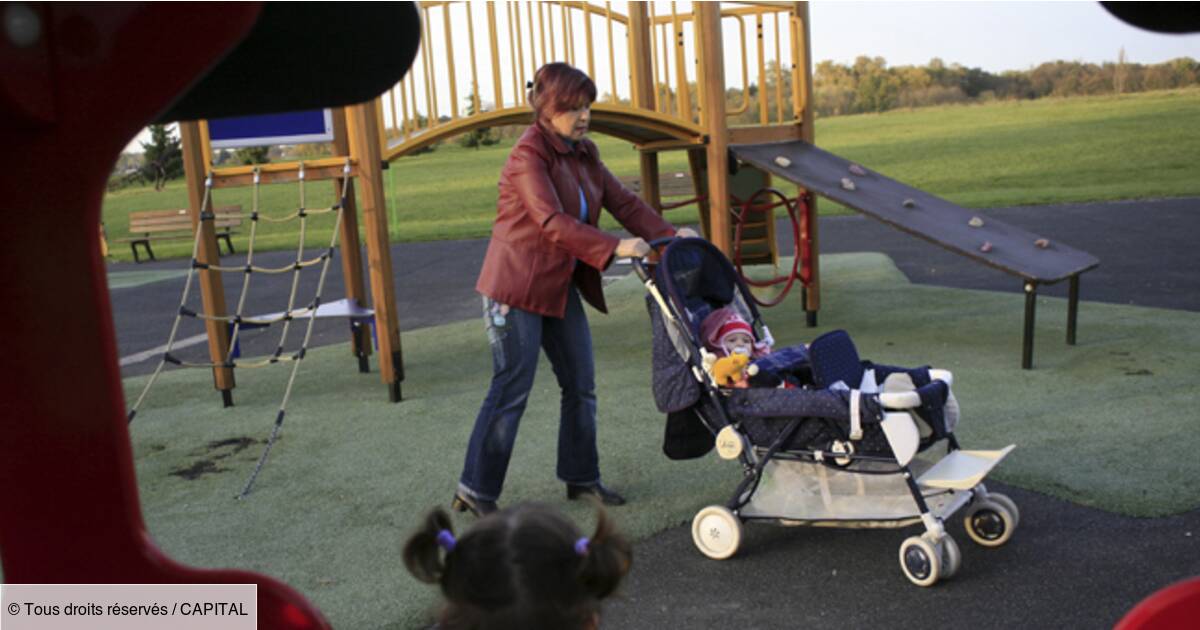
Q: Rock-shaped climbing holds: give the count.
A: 7